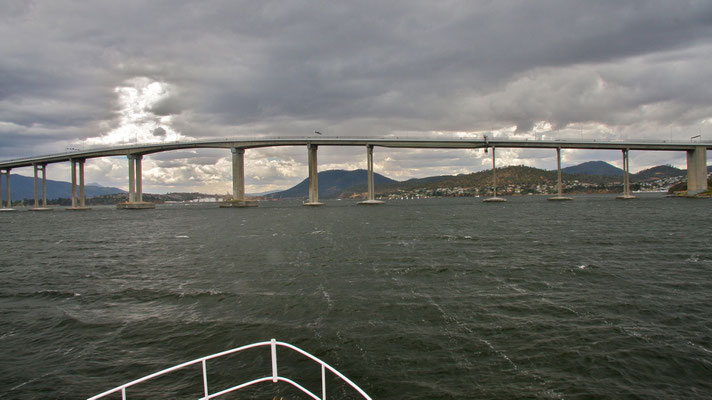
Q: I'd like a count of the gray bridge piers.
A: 11